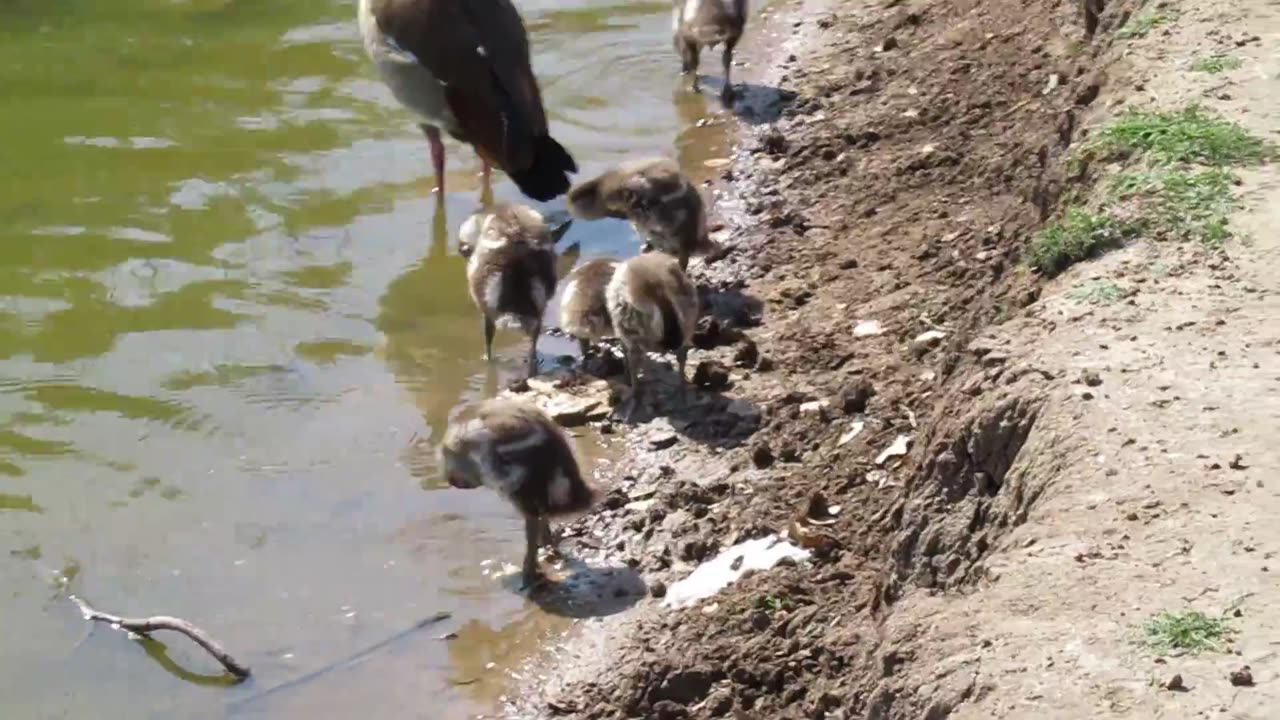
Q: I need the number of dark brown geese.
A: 1